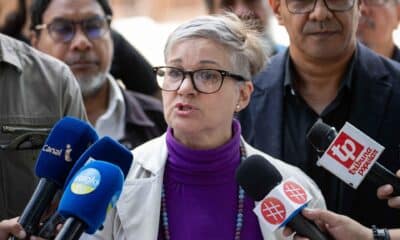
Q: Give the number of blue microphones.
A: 3